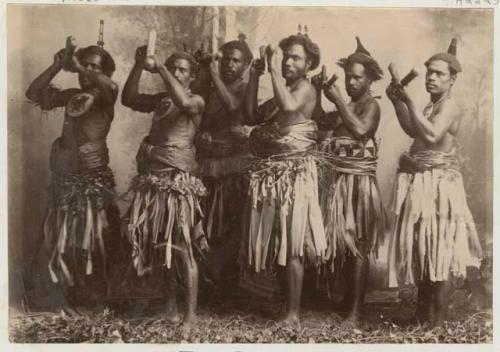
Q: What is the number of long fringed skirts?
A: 6